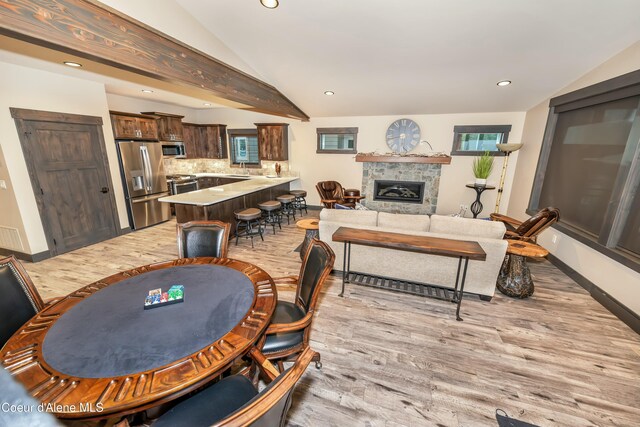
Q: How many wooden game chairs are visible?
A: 4